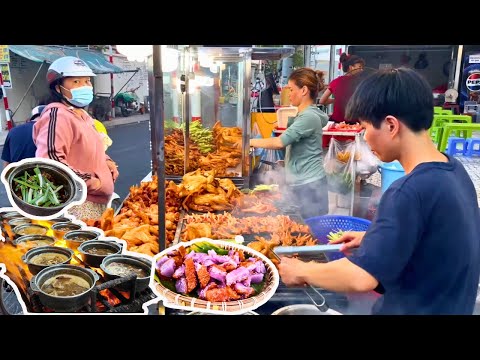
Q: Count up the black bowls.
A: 12